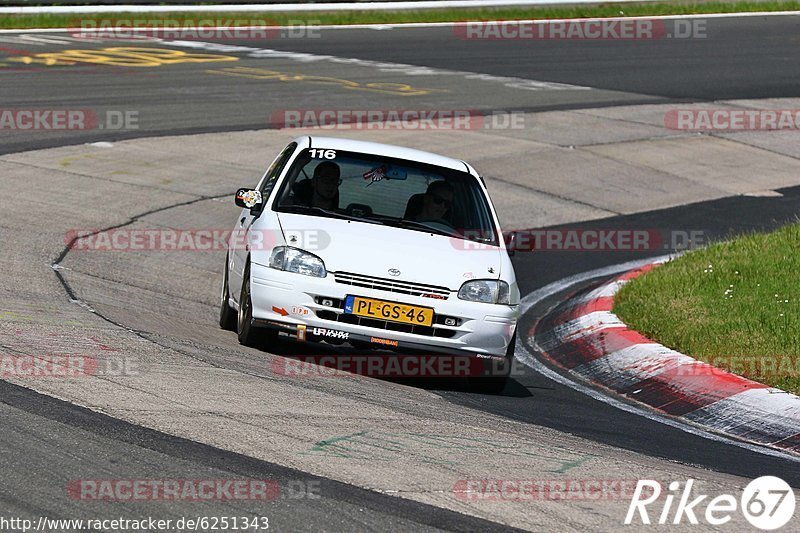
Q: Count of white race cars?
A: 1